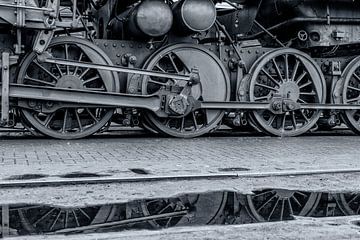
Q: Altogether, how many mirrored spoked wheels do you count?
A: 4